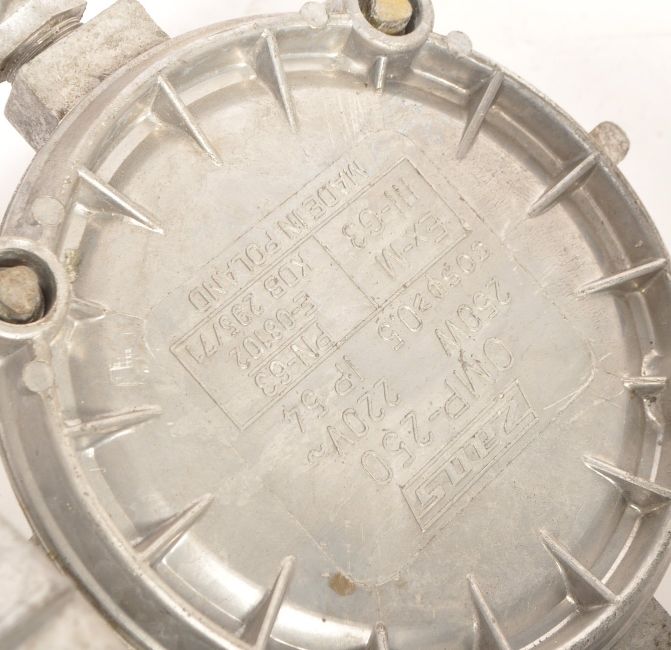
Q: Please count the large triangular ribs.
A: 12